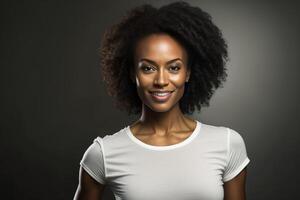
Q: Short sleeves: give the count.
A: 2